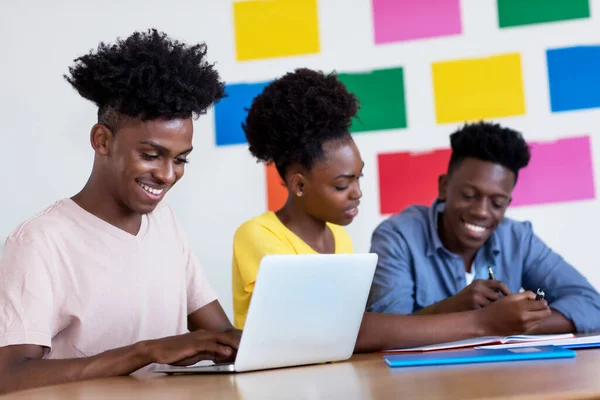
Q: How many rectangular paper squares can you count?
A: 10